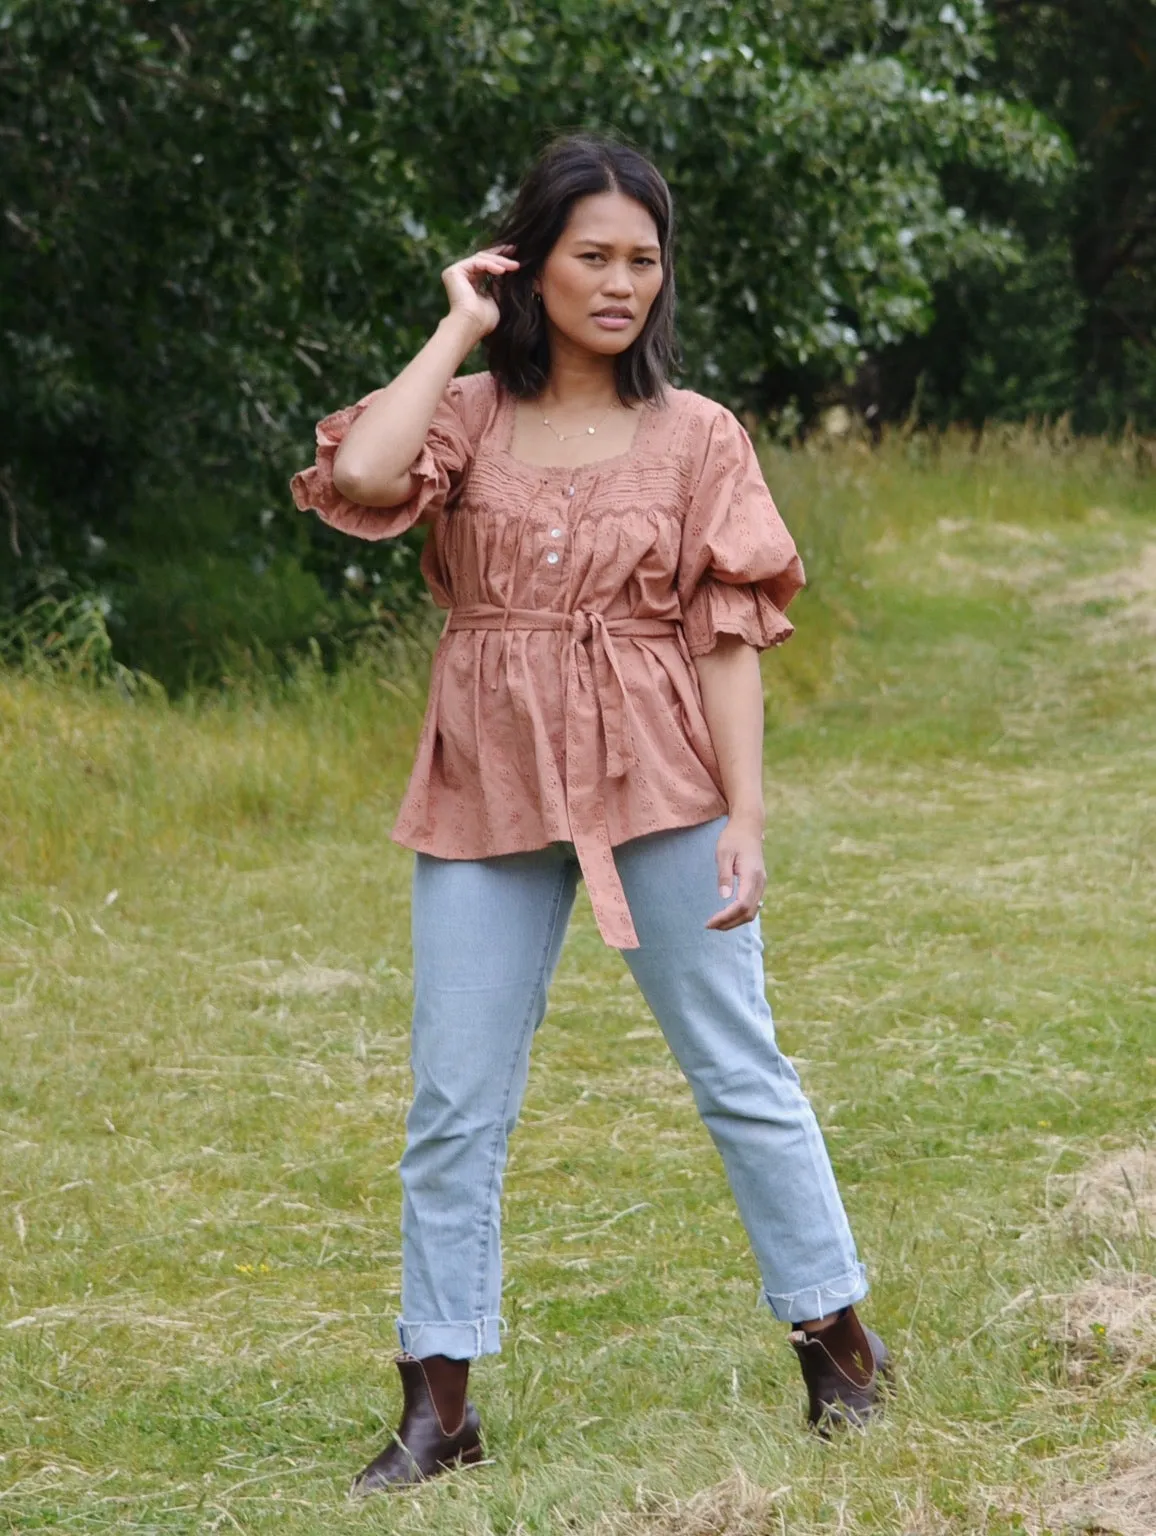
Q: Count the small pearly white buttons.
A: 3